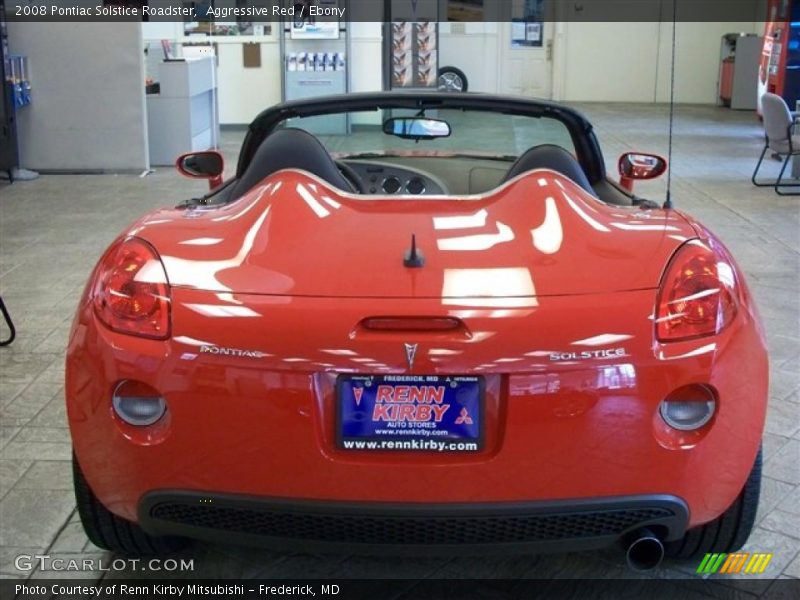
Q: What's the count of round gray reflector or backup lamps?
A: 2